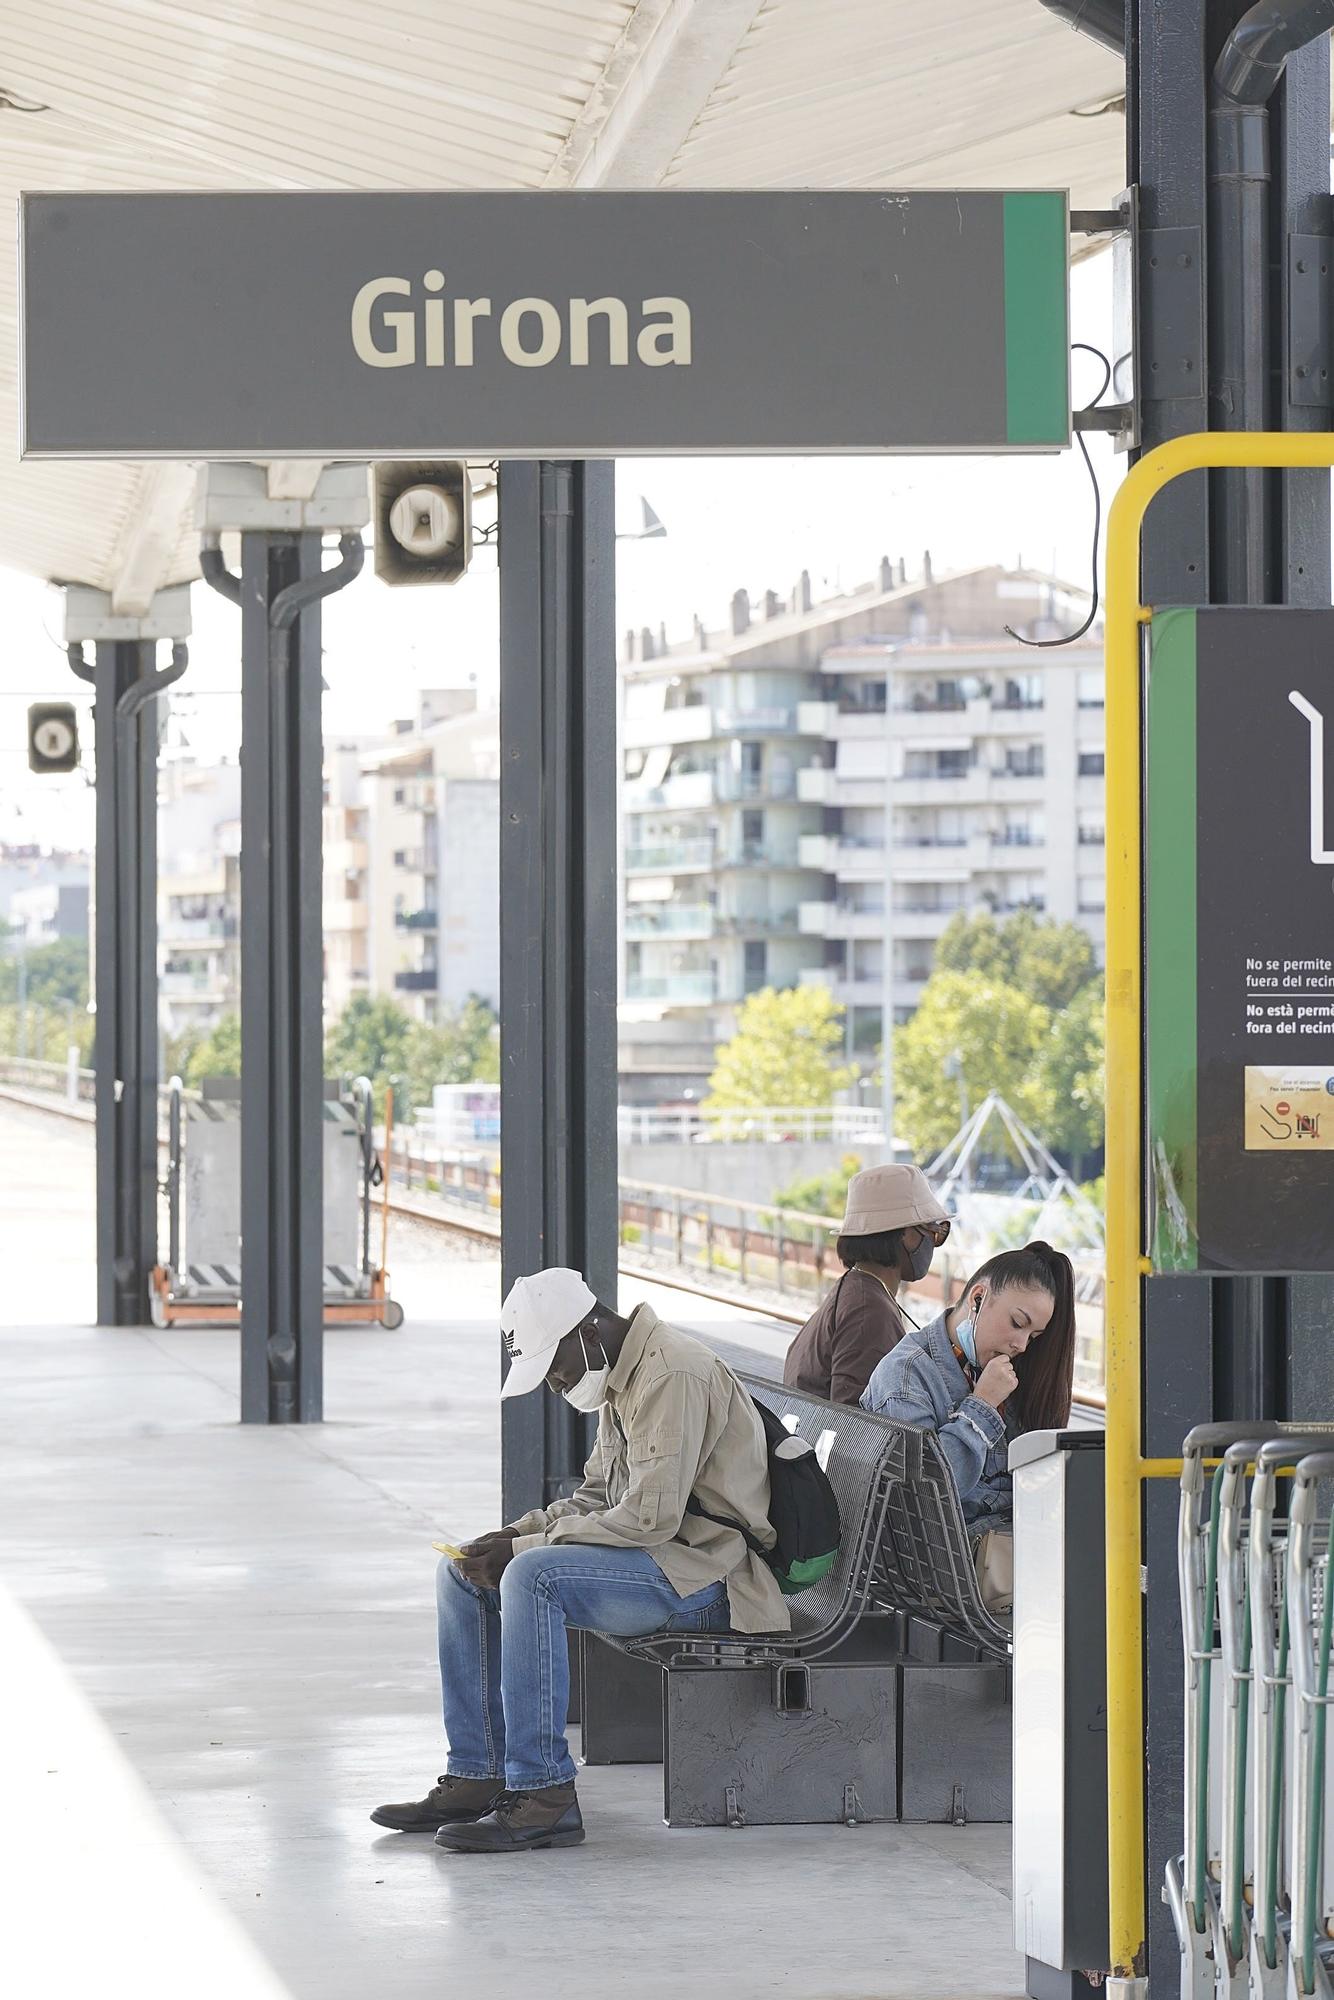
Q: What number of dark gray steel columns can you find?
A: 4